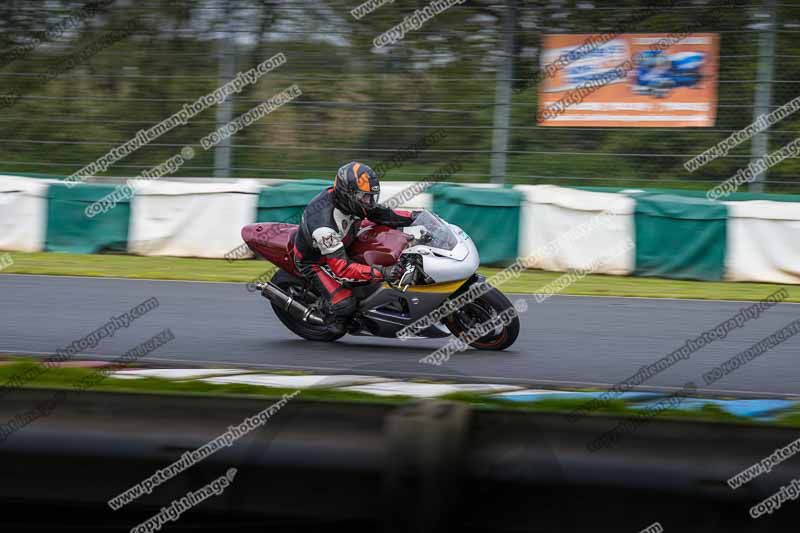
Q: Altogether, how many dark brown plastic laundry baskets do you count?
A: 0